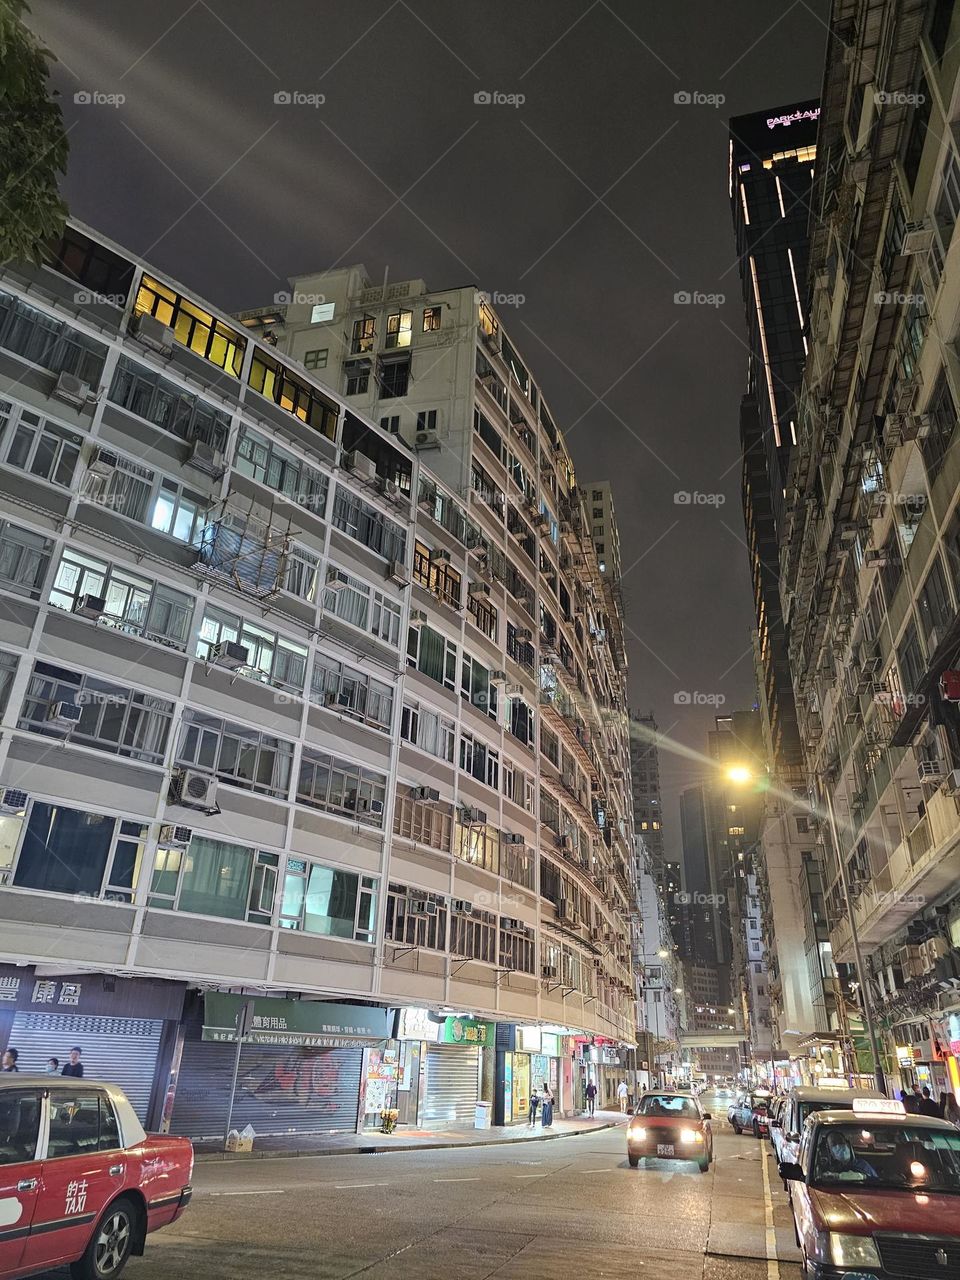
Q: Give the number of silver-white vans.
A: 1